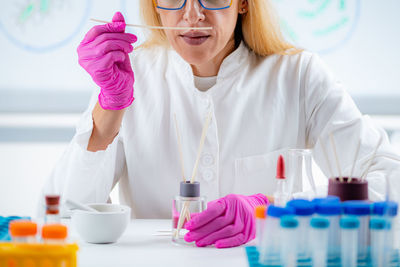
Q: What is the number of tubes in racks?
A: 12